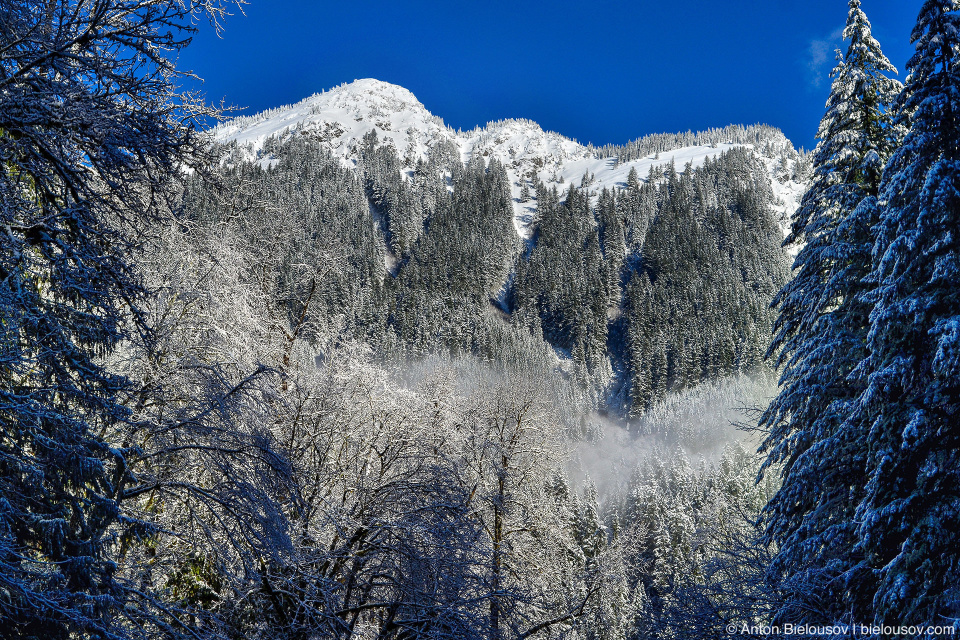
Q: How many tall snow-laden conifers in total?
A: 2